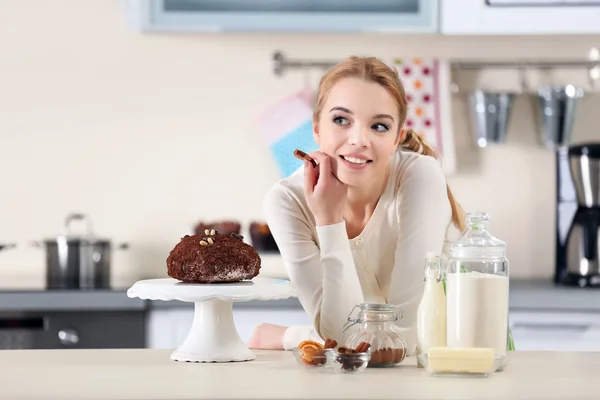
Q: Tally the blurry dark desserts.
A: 2